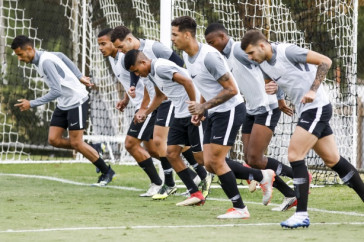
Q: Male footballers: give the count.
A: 7